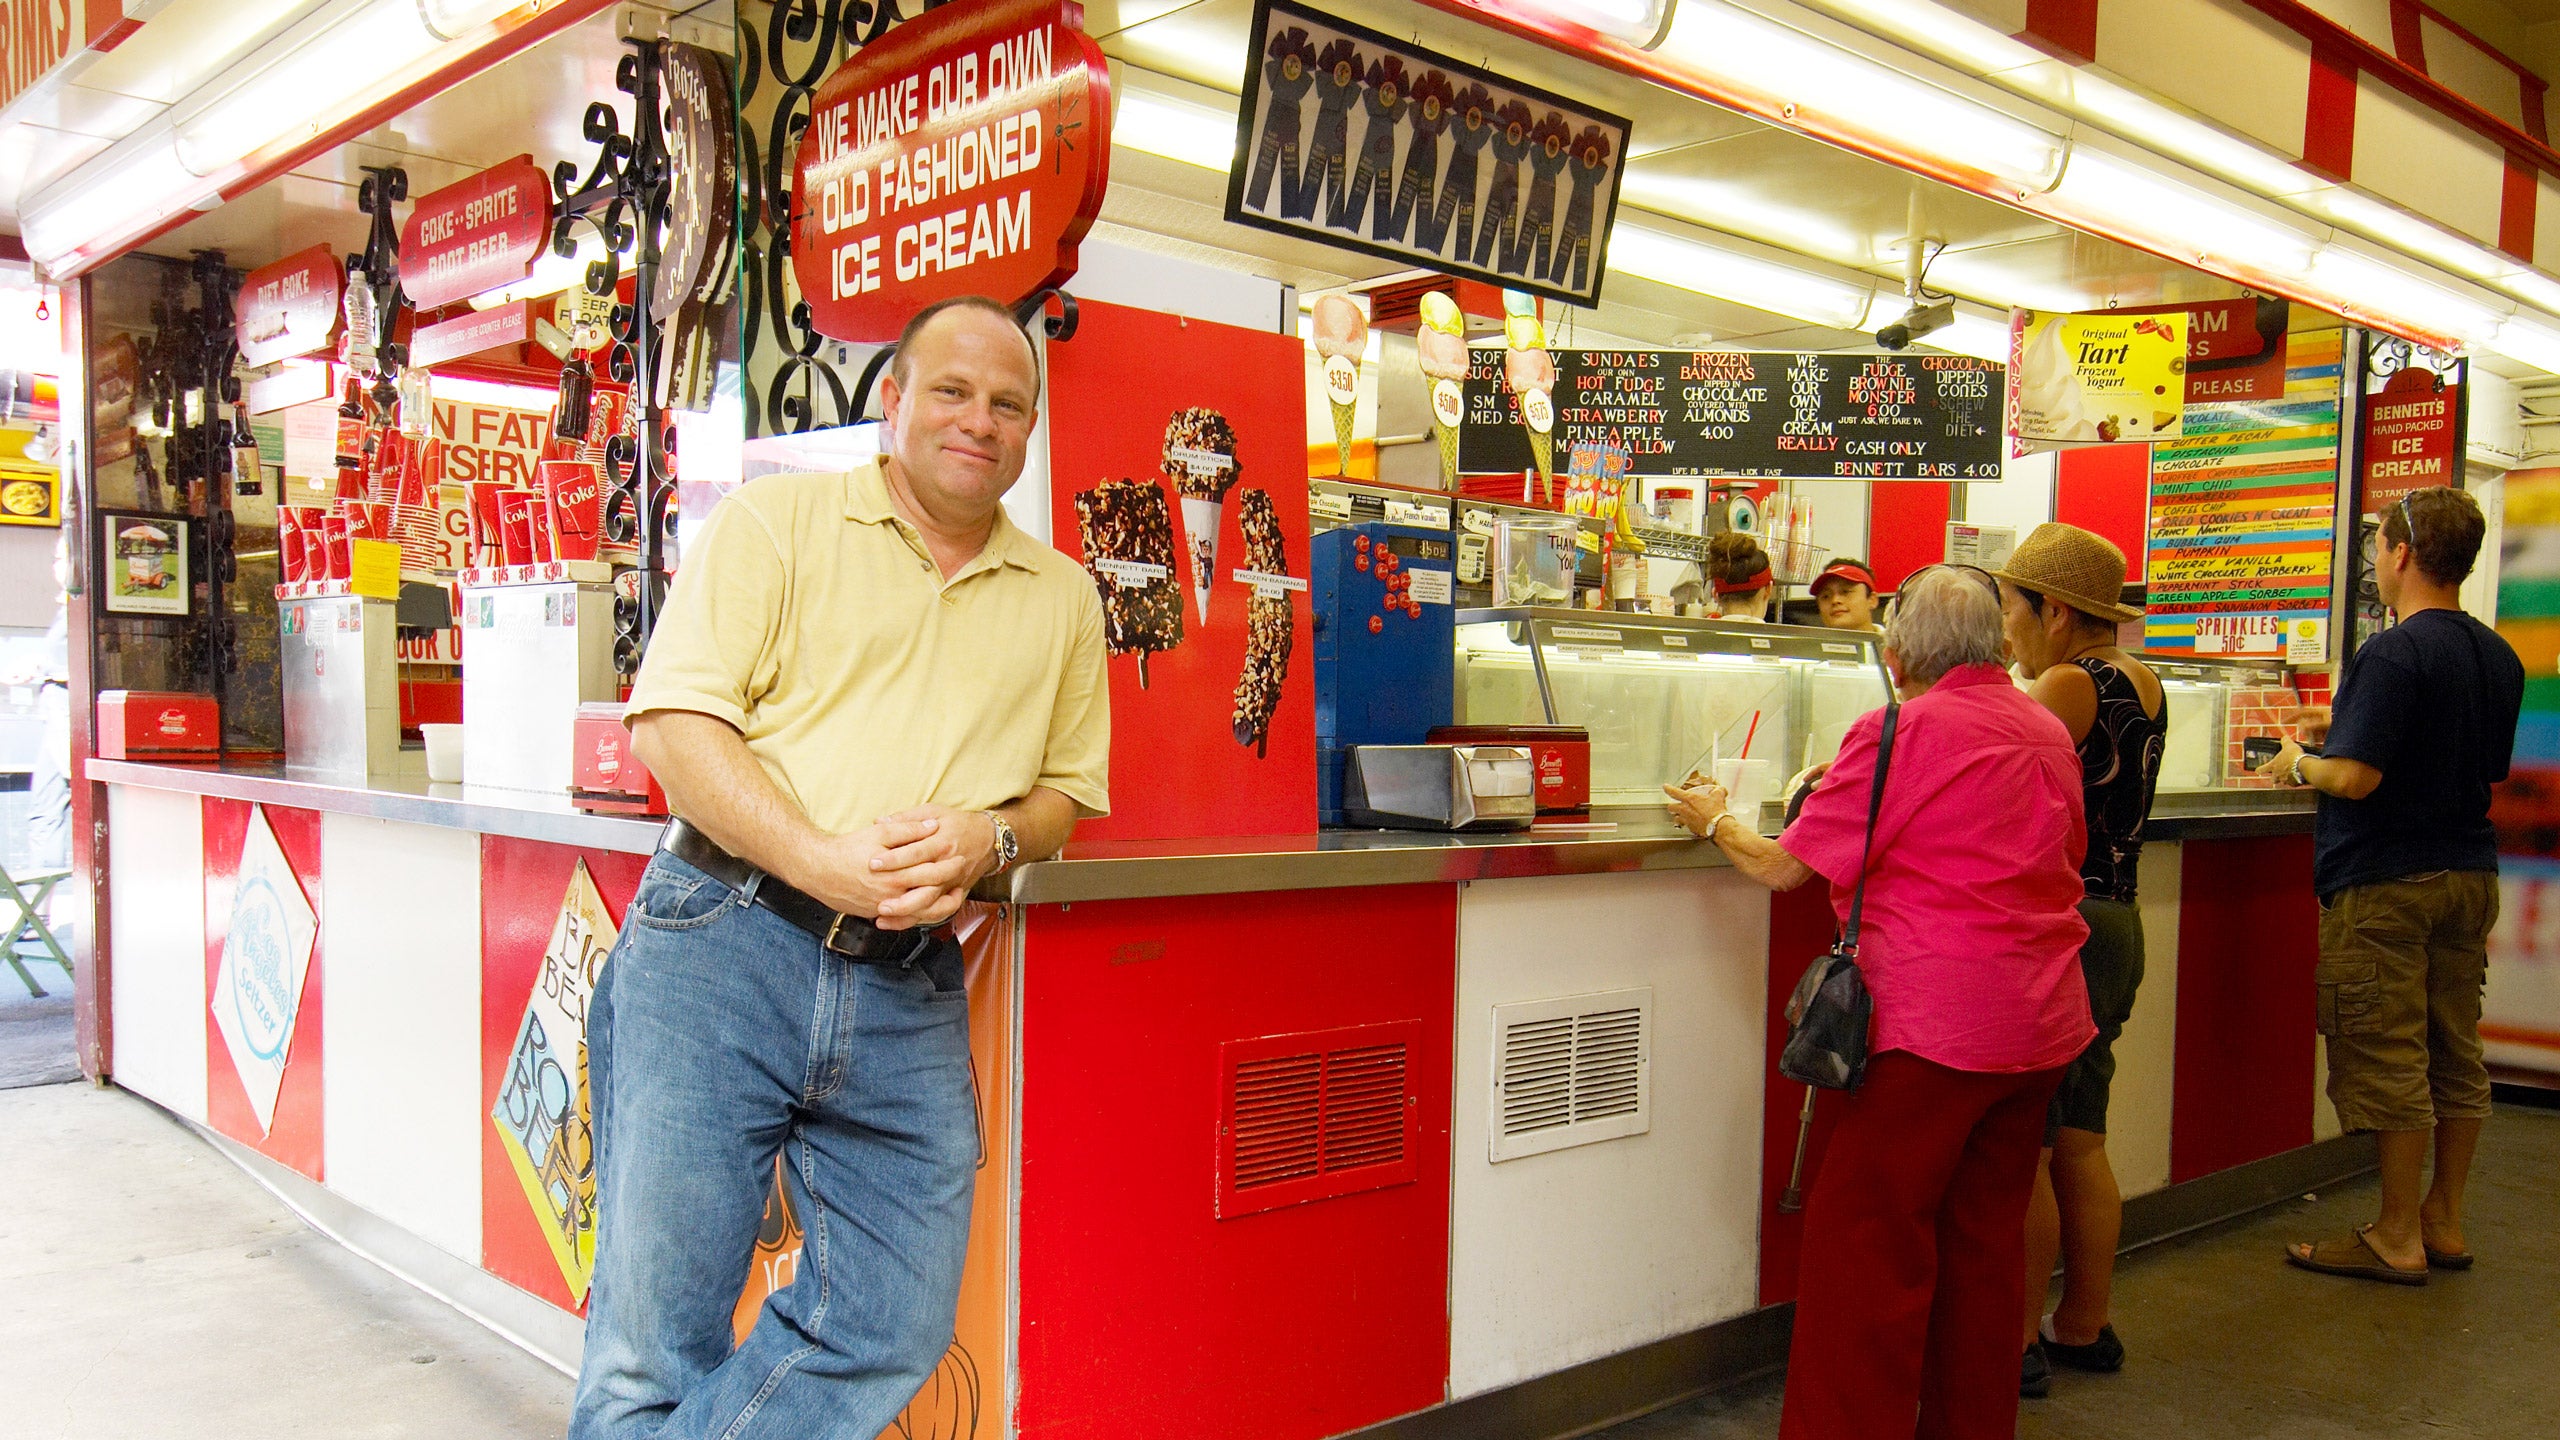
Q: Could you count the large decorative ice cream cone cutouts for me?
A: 3